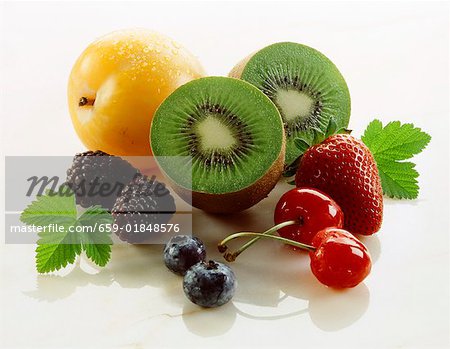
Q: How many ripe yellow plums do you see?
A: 1